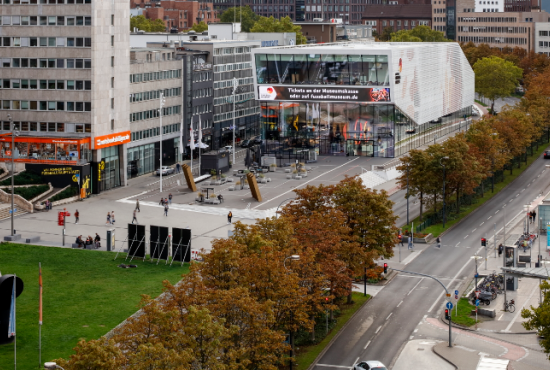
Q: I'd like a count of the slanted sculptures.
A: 2